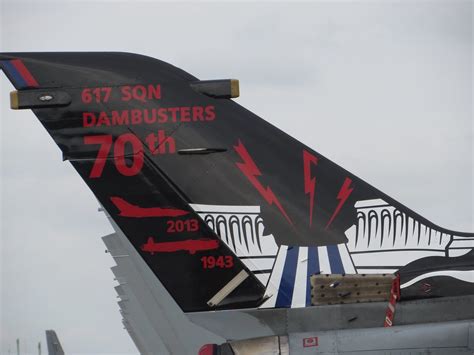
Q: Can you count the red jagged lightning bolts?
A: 3